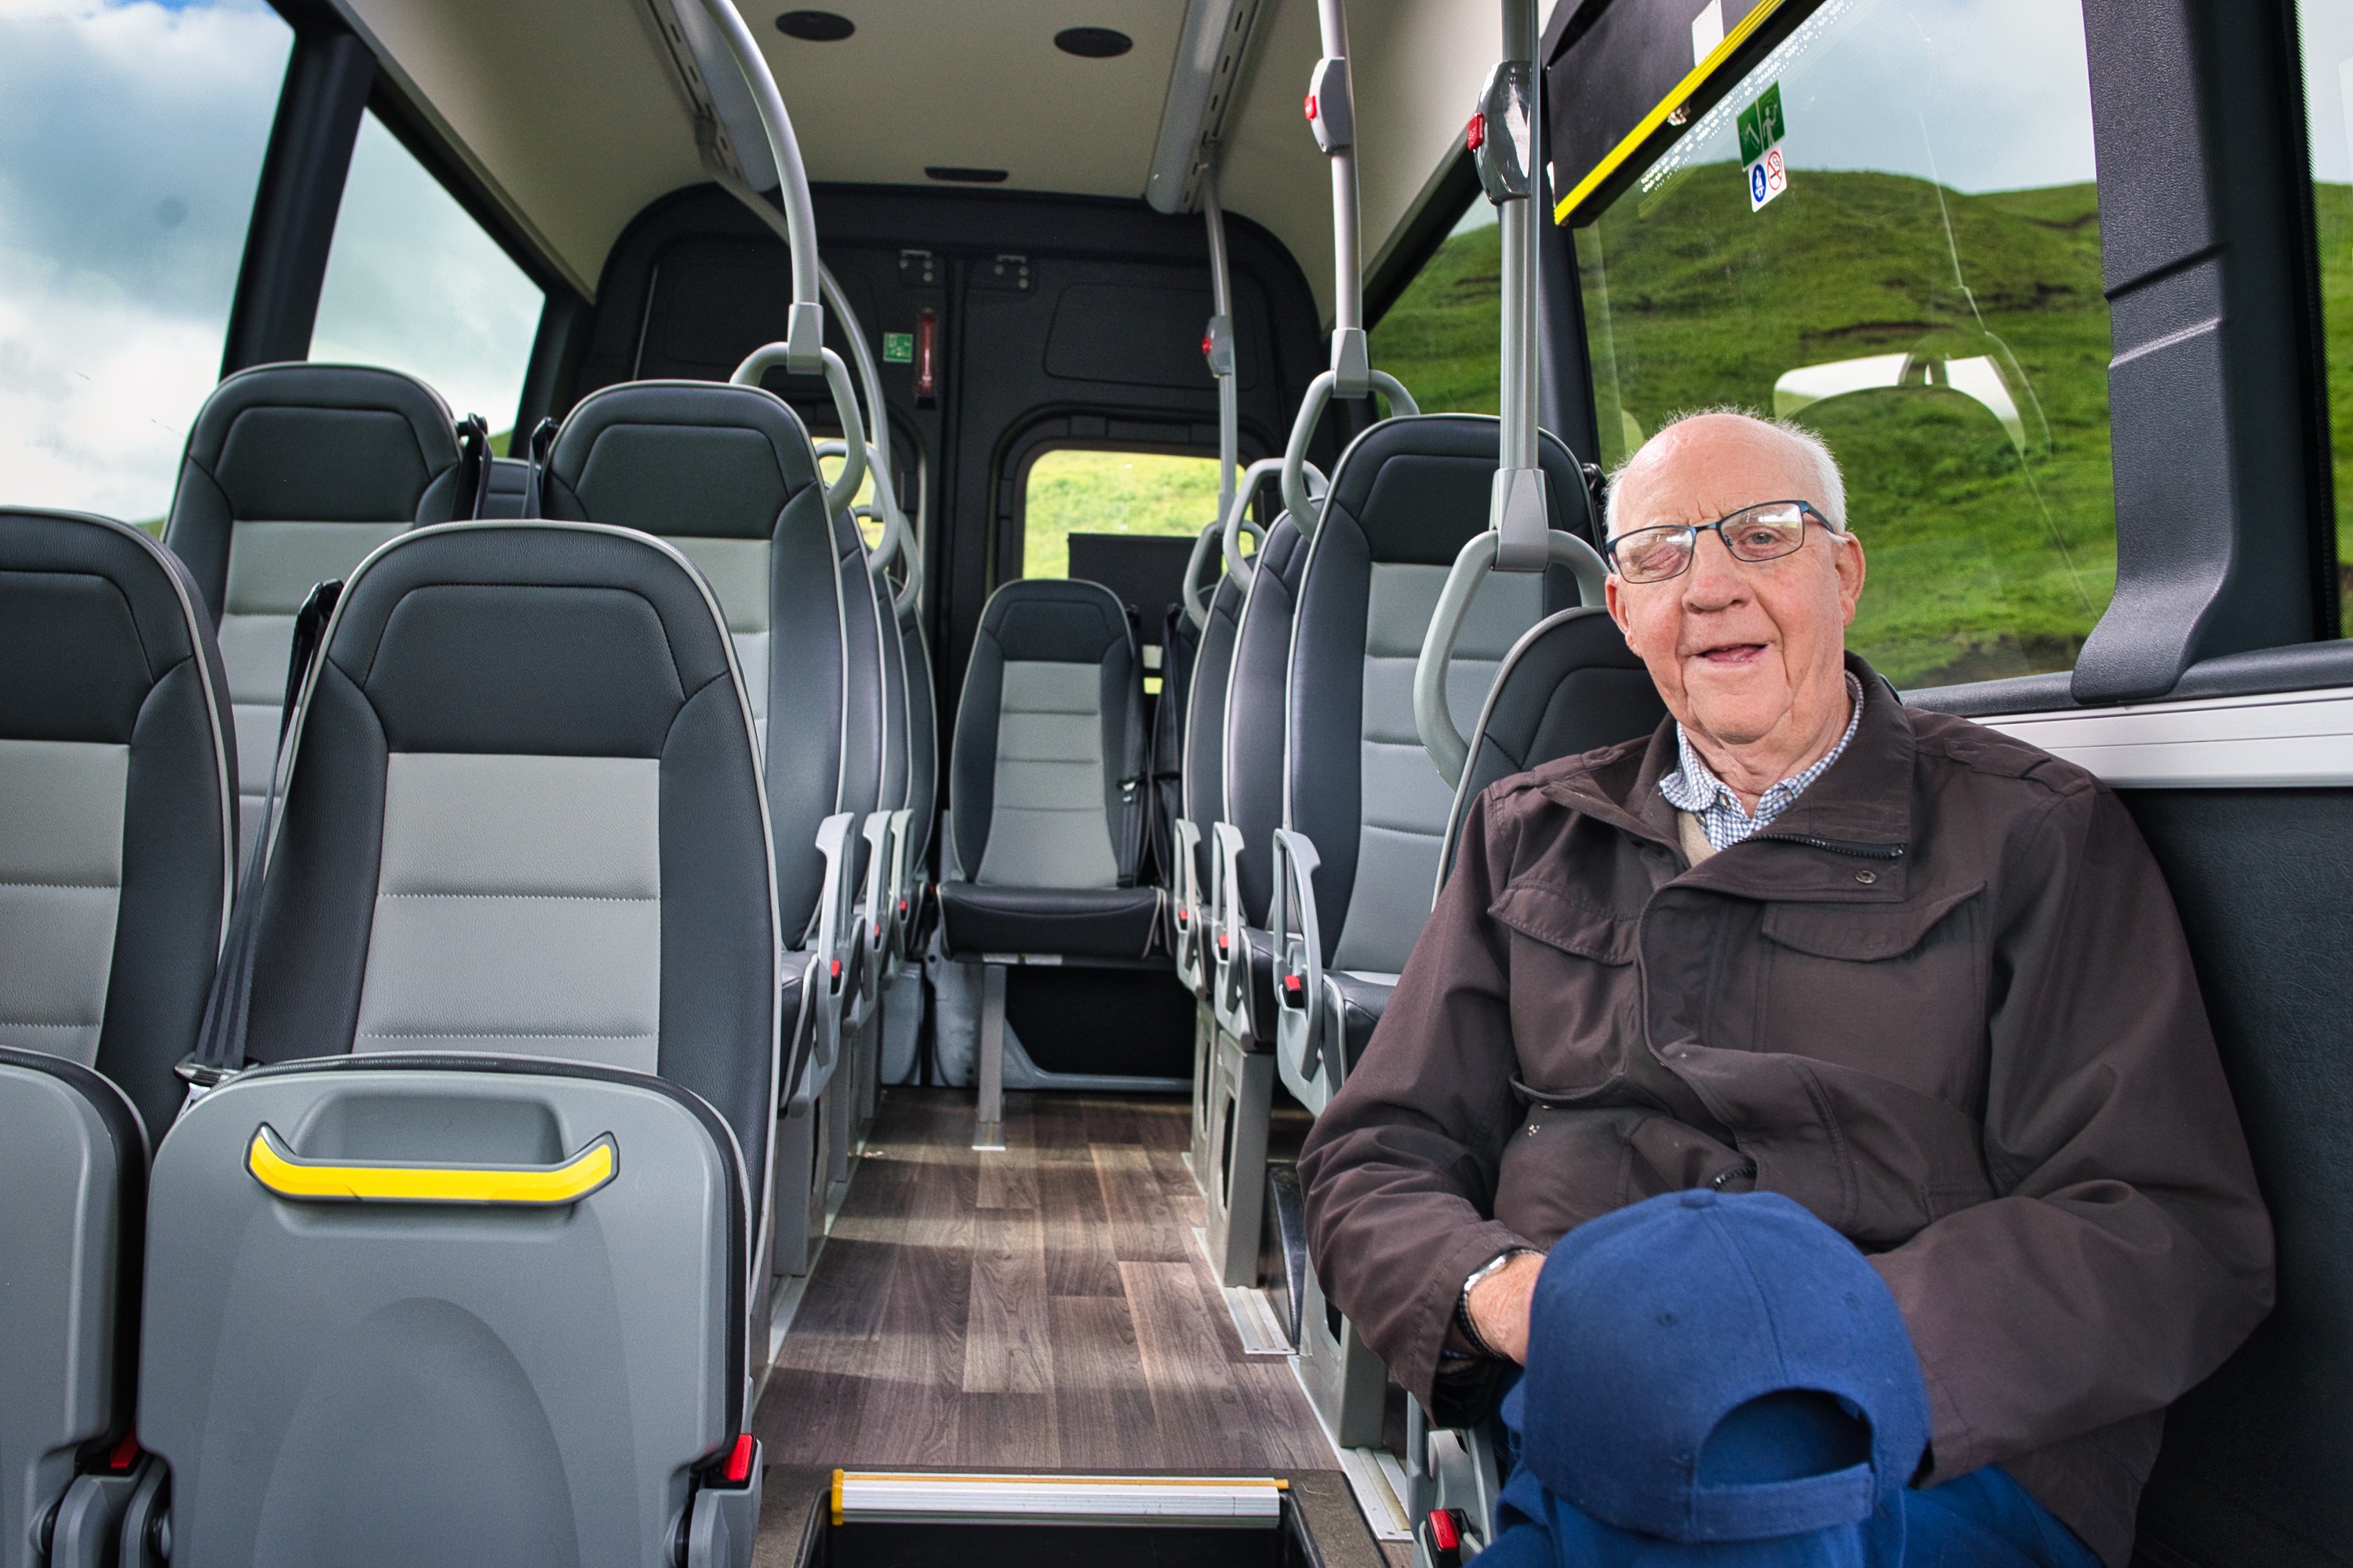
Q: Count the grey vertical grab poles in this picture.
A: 5